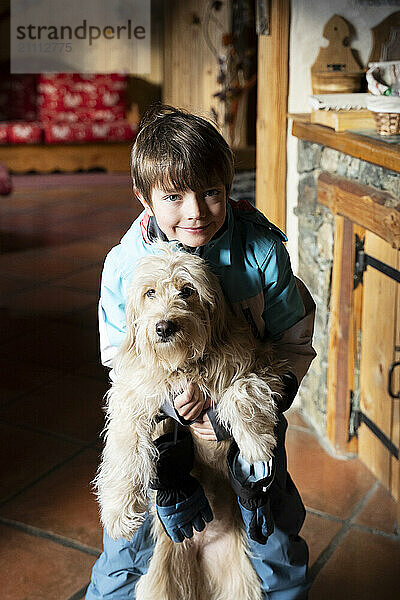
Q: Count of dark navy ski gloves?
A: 2